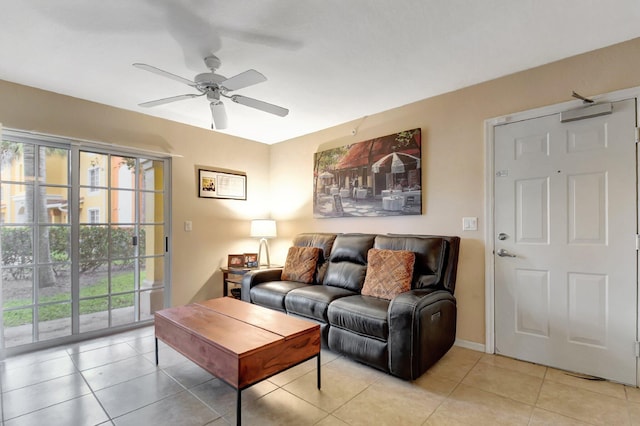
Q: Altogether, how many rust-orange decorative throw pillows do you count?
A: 2